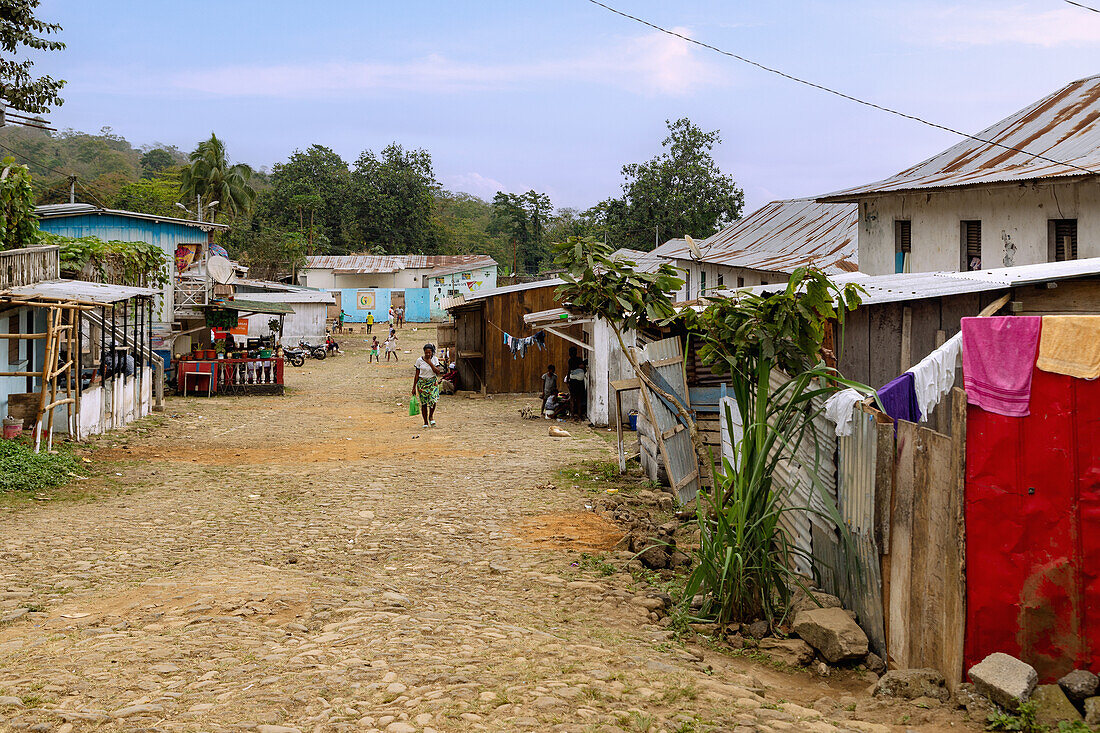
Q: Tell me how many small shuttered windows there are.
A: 3